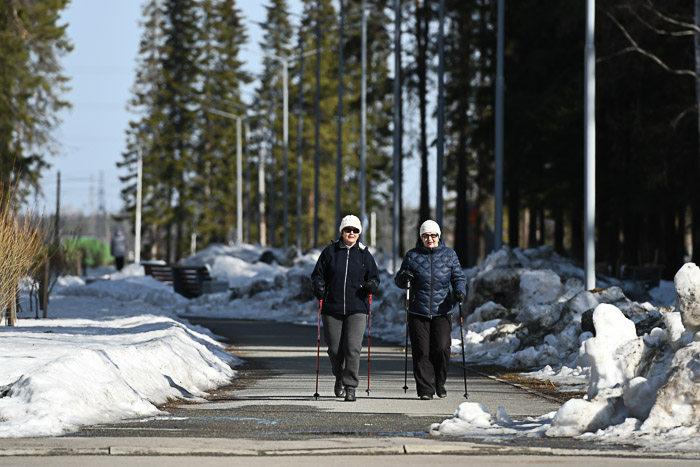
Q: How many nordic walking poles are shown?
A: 4